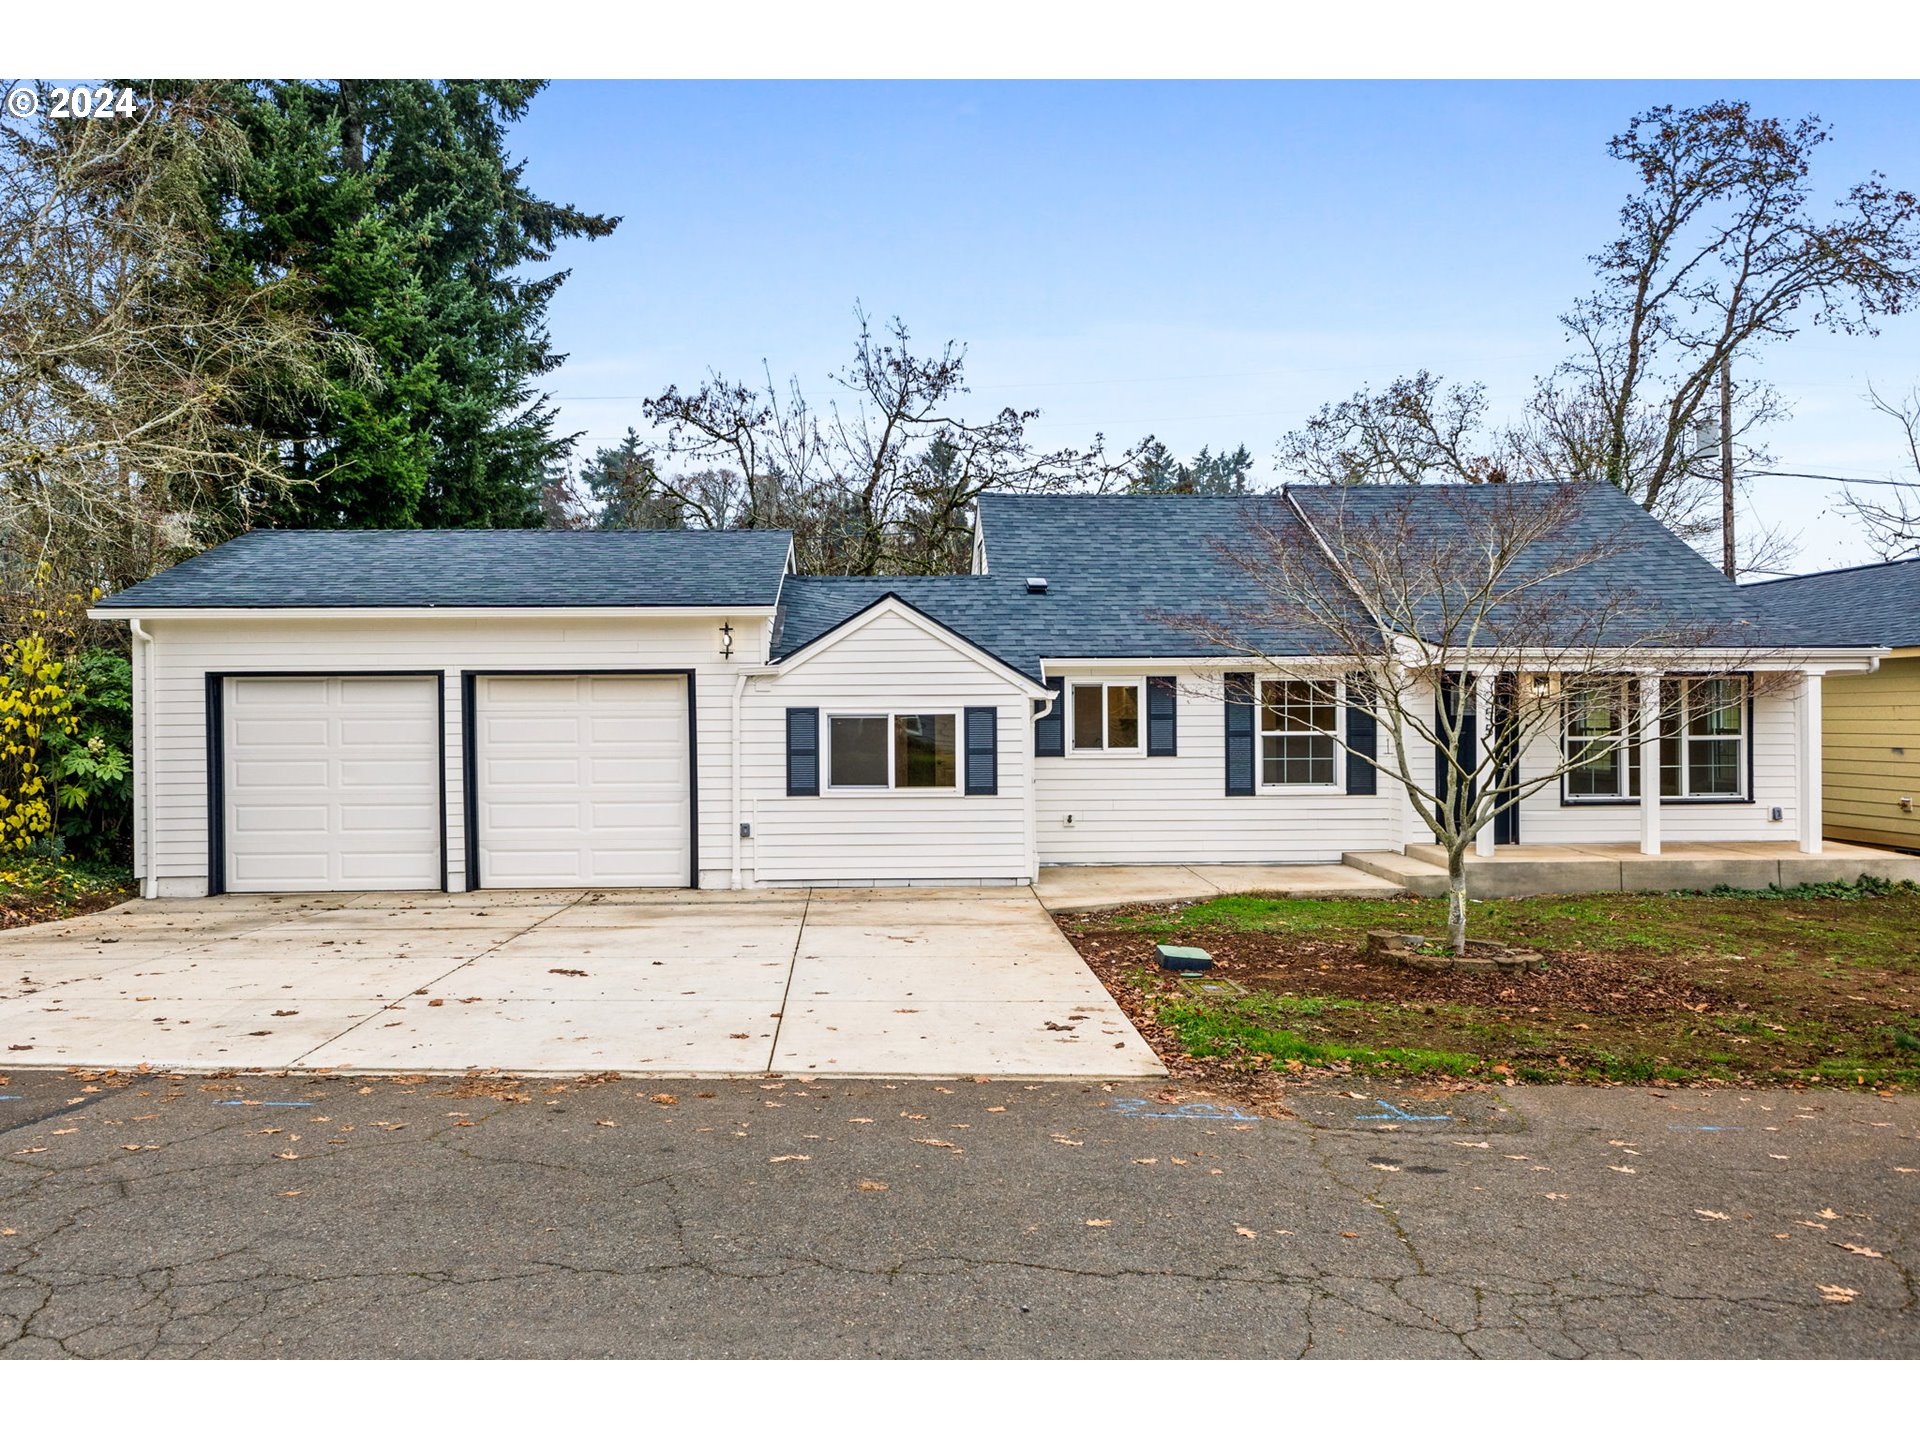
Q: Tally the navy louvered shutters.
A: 6